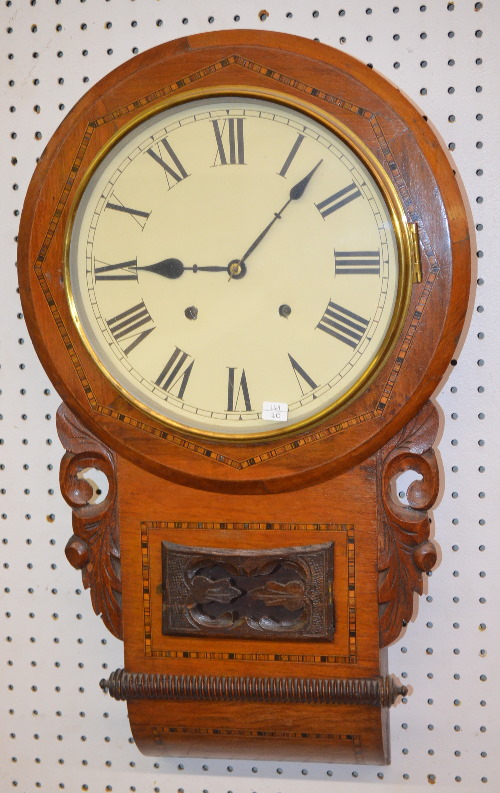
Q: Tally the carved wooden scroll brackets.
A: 2